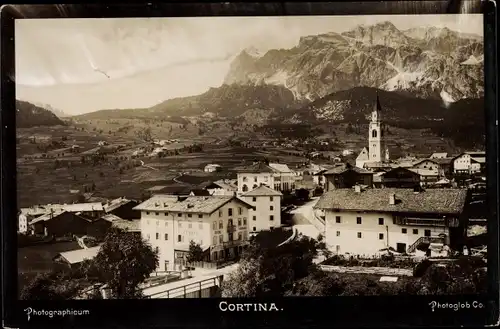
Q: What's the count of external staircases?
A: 1